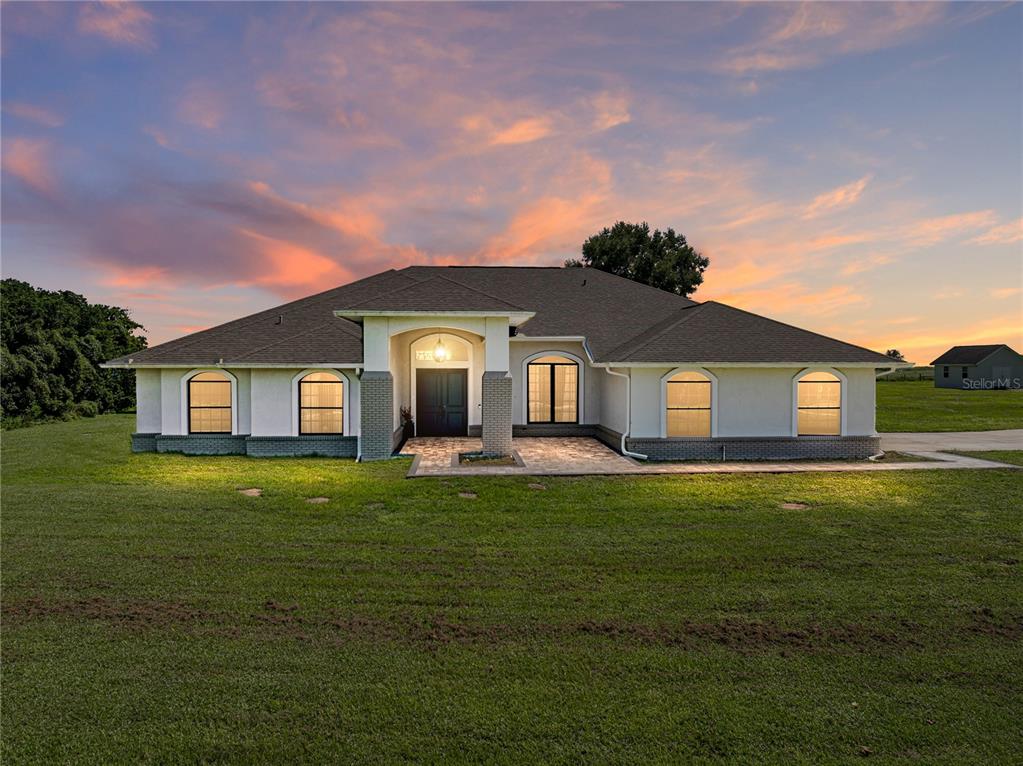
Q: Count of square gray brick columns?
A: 2